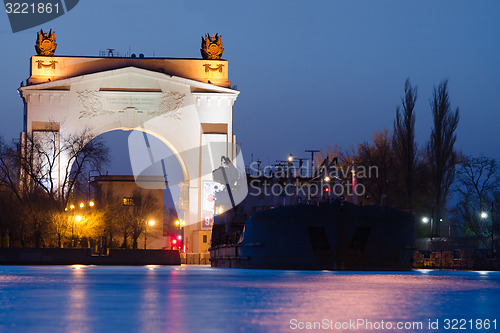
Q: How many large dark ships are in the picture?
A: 1